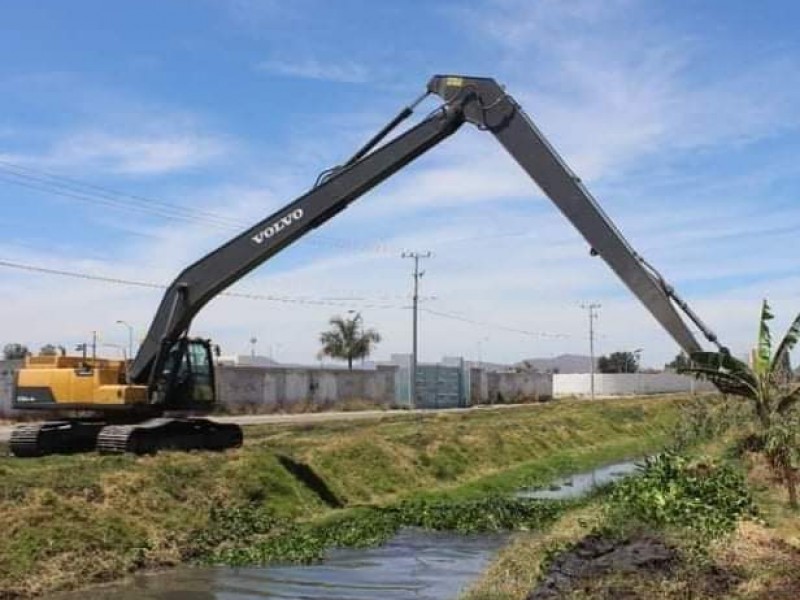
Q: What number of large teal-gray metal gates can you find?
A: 1